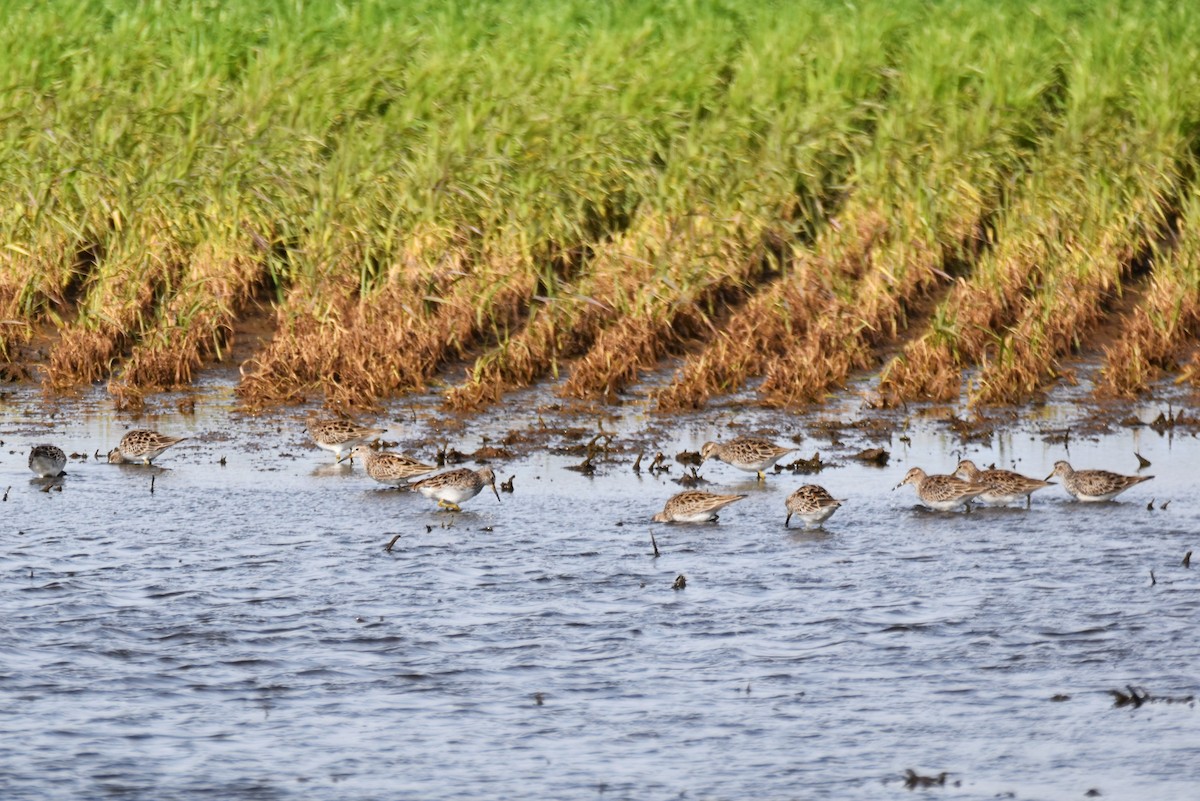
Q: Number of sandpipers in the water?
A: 11